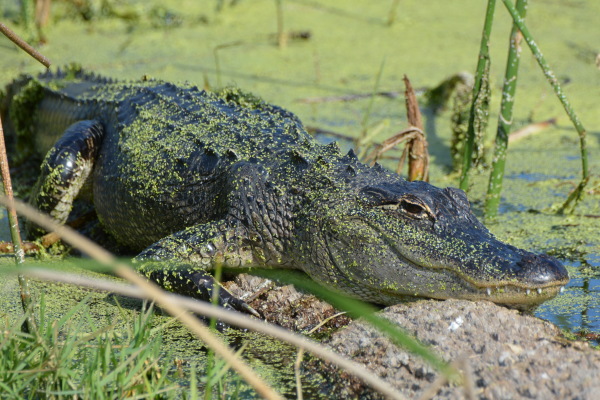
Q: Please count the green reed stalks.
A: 3